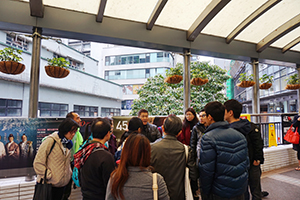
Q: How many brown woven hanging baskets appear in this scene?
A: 7